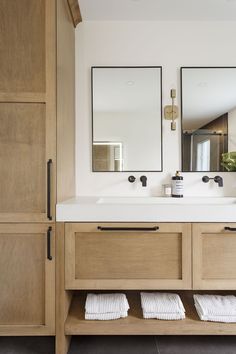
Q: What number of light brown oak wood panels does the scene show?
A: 5